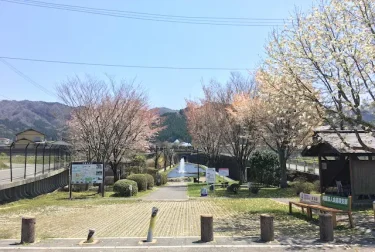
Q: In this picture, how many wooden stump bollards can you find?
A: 4